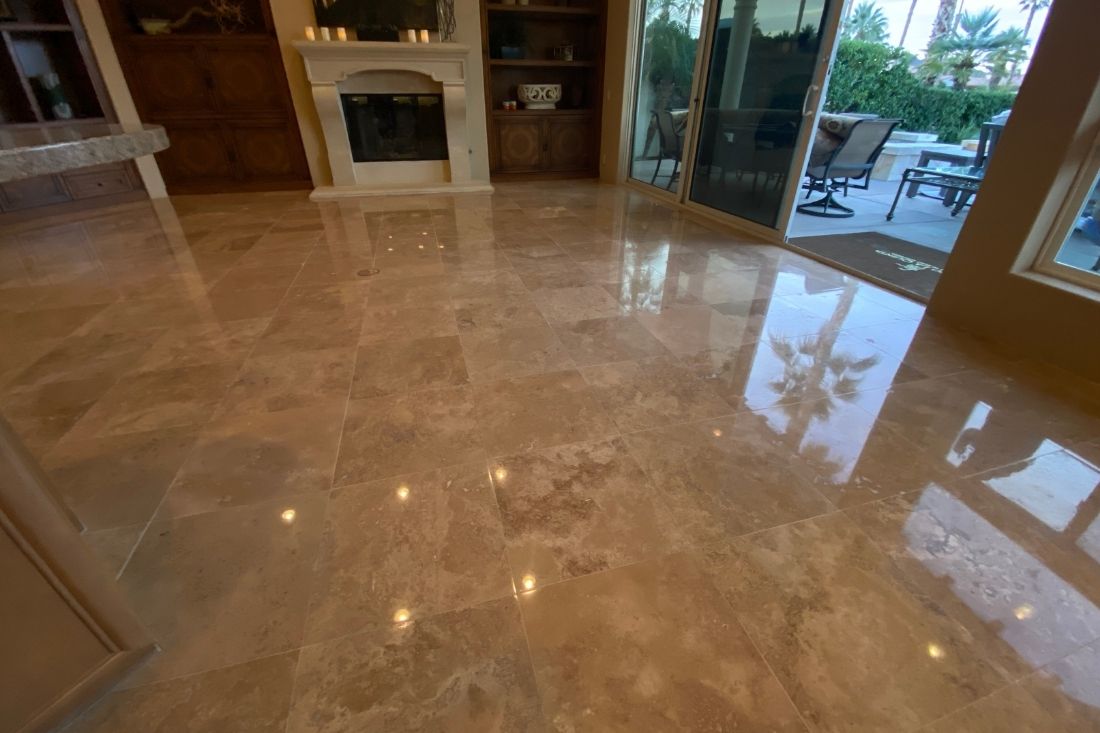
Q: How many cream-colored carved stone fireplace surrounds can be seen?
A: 1